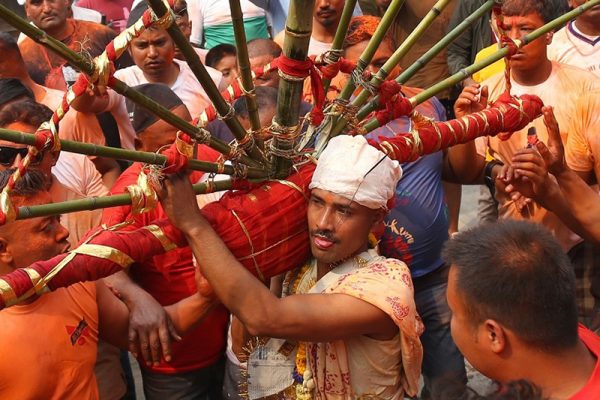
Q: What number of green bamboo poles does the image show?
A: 11